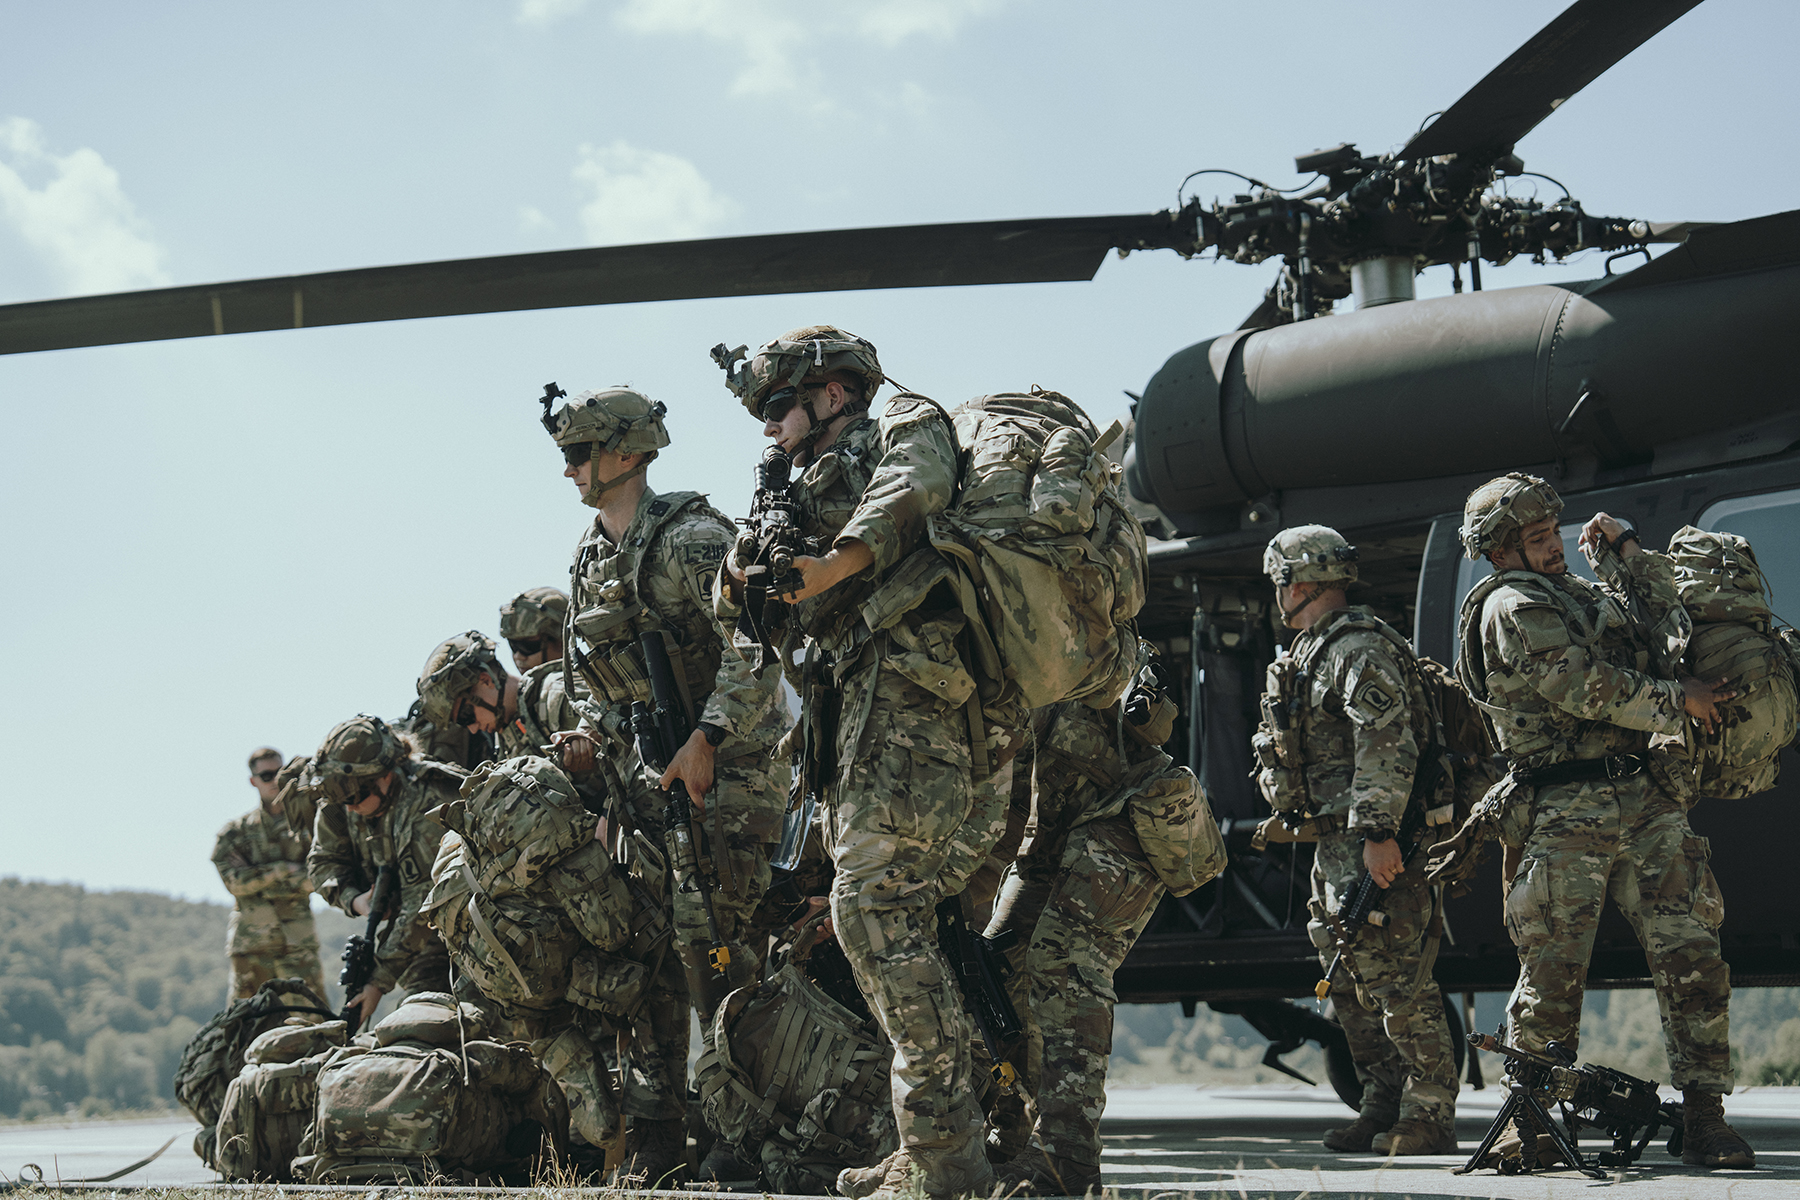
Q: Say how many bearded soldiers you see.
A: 1